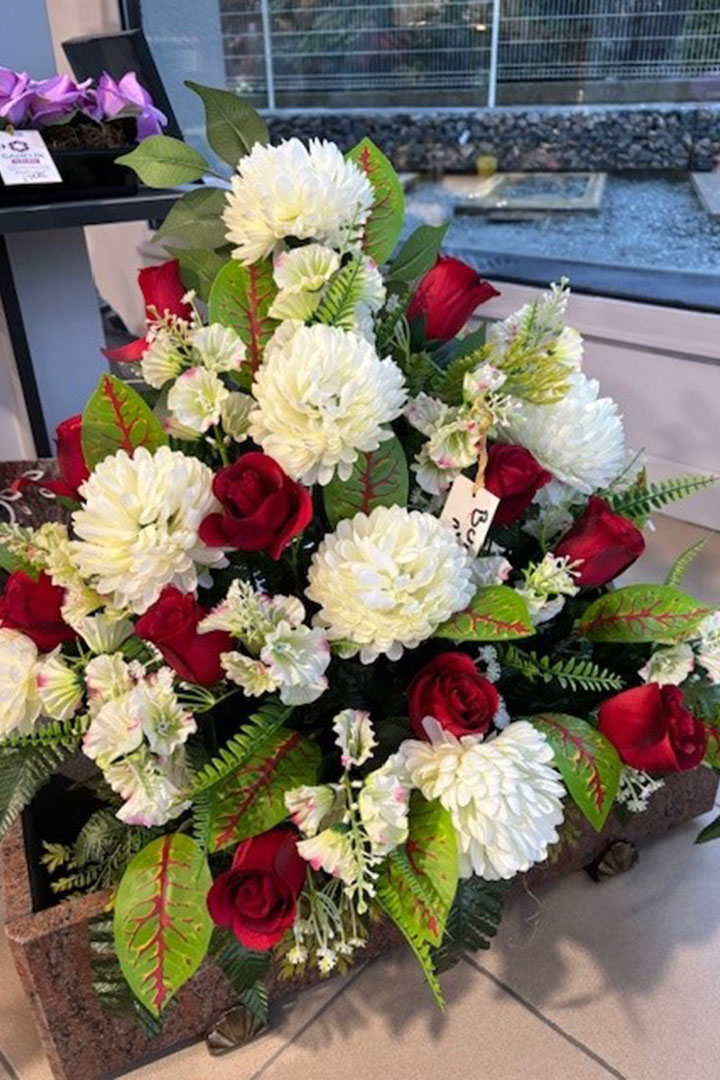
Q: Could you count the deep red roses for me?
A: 11